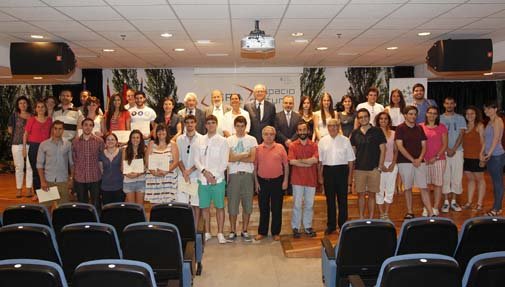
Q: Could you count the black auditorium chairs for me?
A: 14